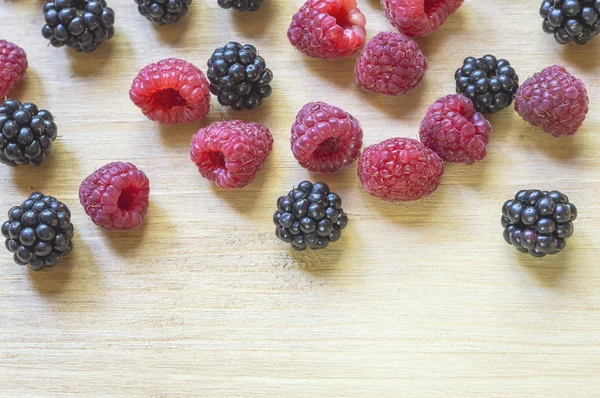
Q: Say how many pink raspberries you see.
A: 11